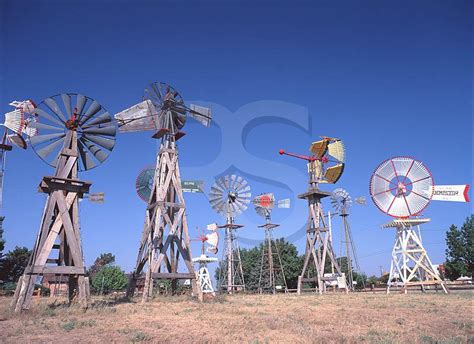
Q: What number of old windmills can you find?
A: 10